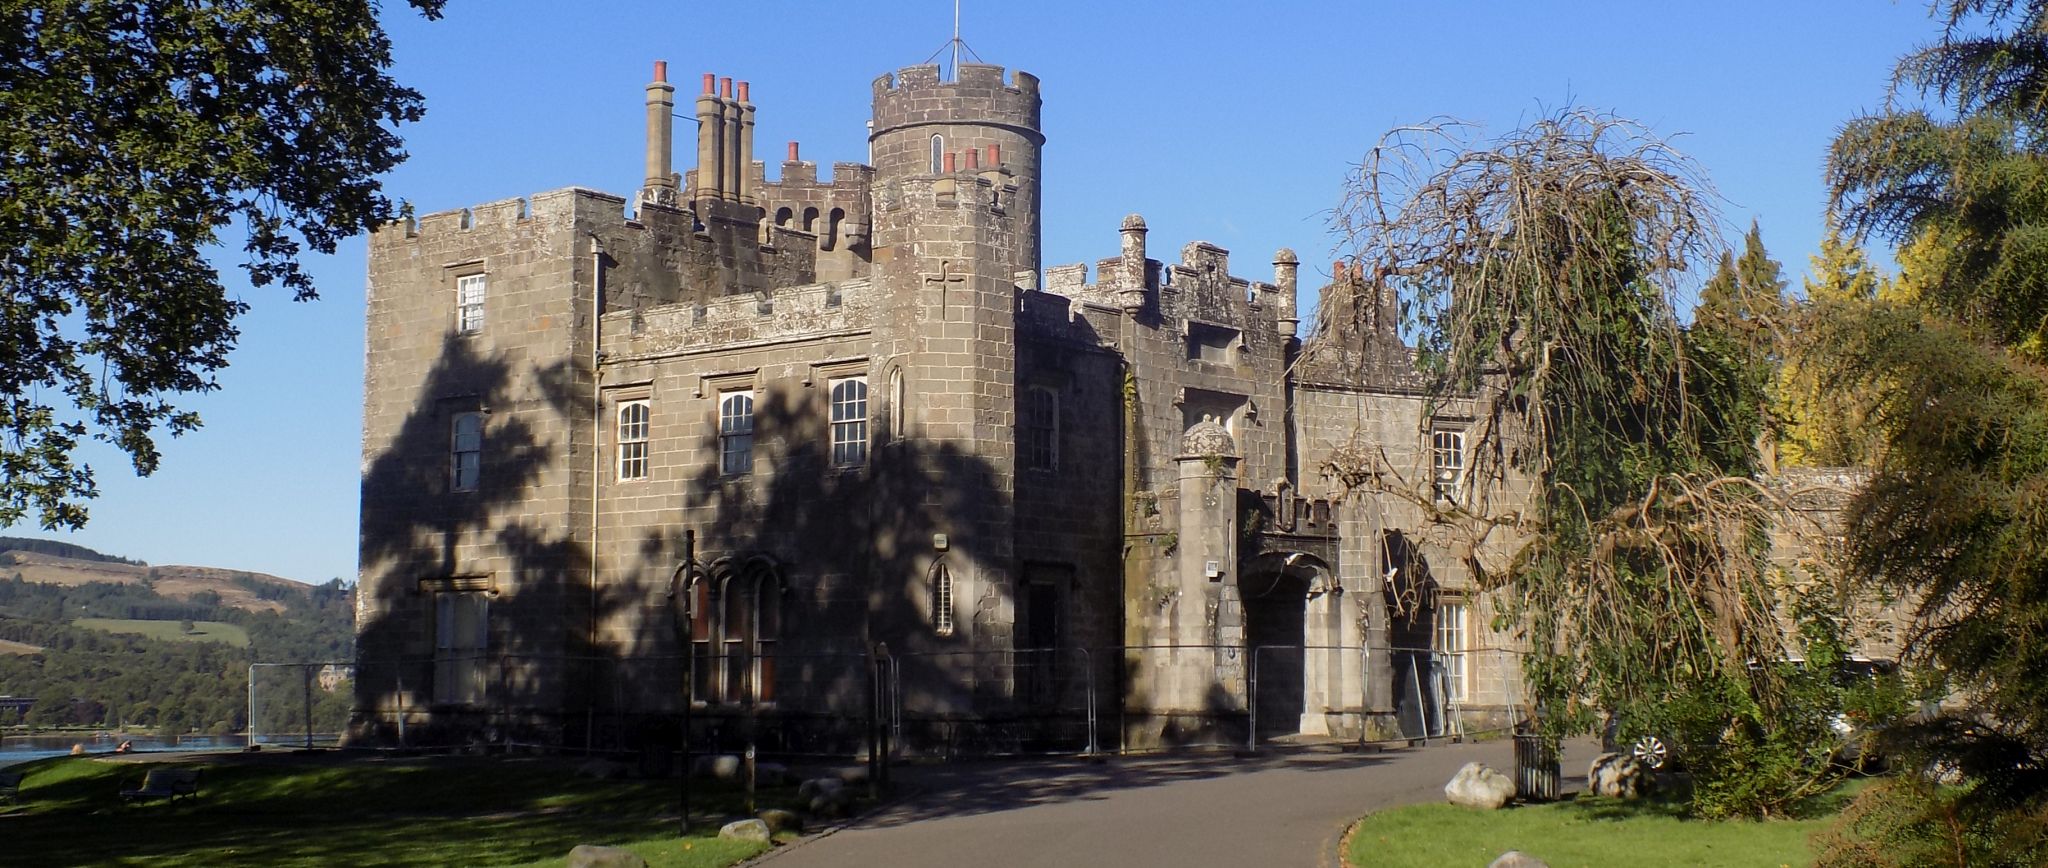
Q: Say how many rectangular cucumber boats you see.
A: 0